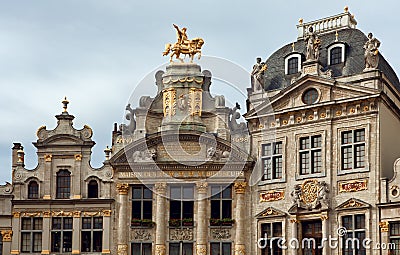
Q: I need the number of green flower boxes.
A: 3